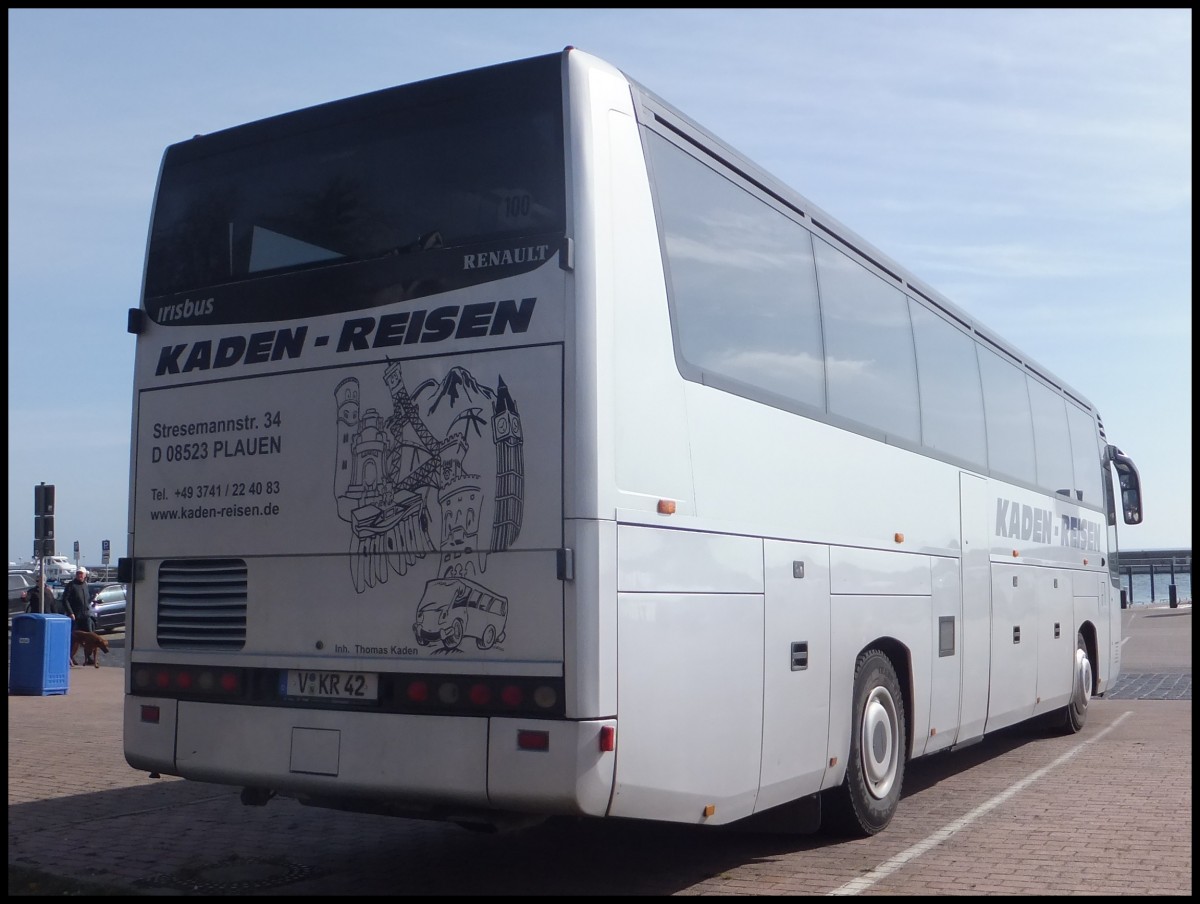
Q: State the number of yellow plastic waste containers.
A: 0